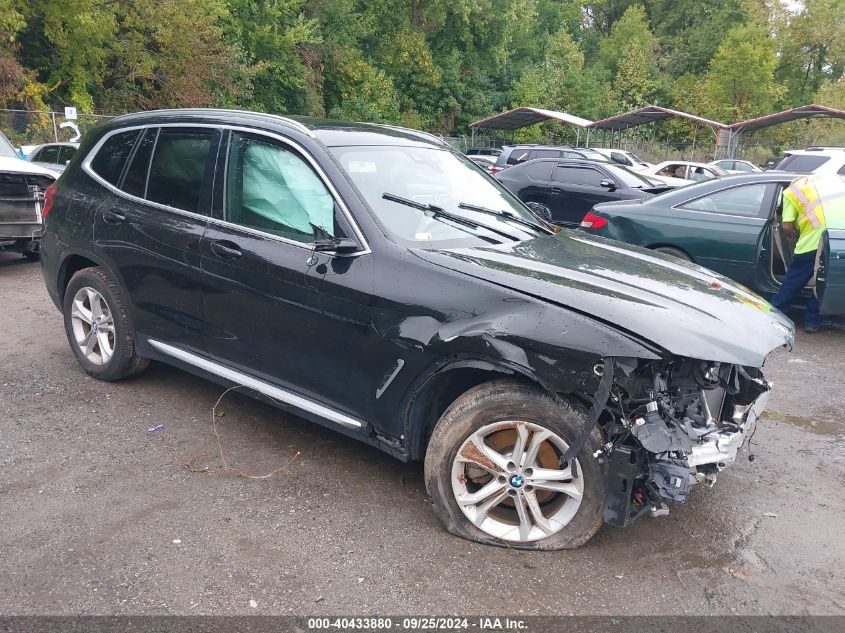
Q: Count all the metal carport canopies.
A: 3